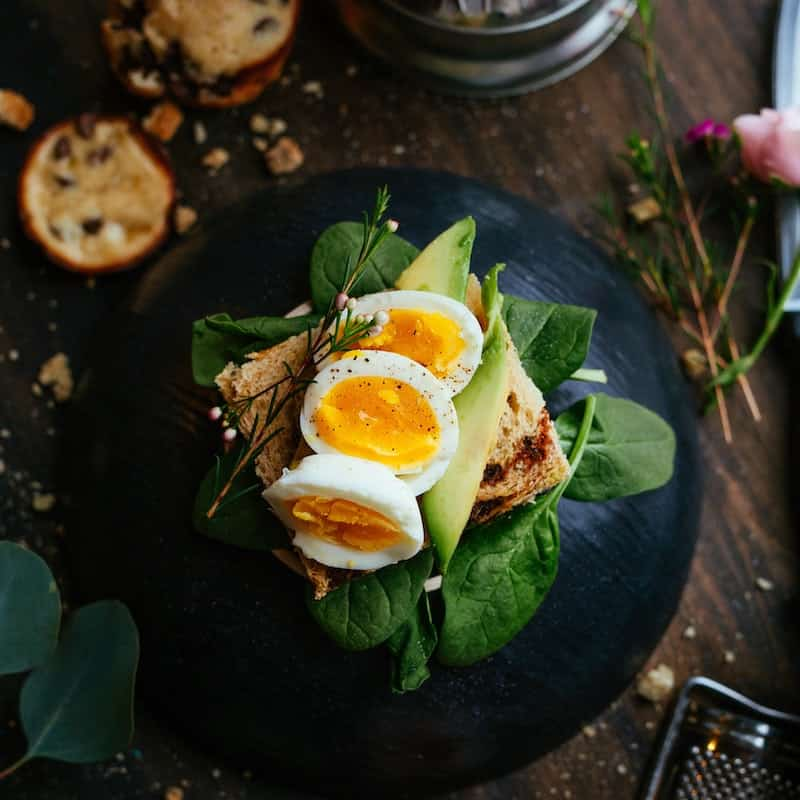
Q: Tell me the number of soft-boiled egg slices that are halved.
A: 3